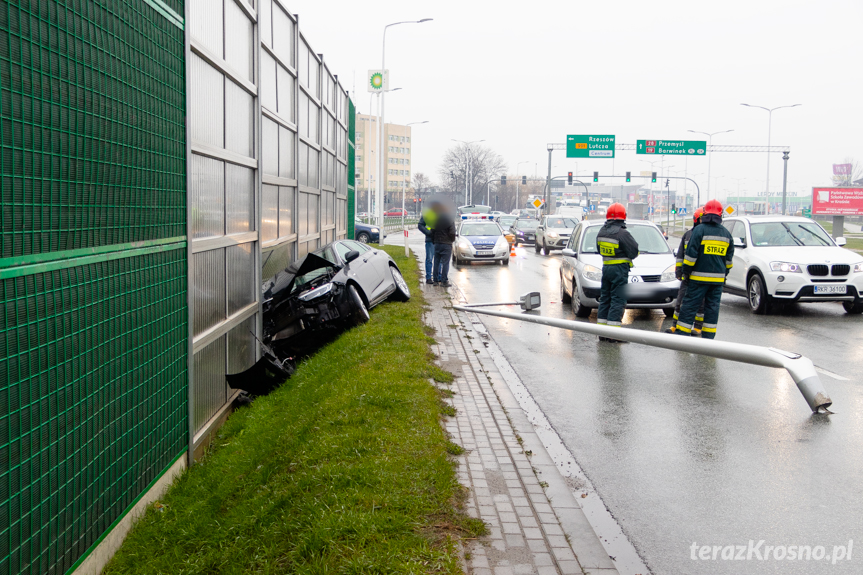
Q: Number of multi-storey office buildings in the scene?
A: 1